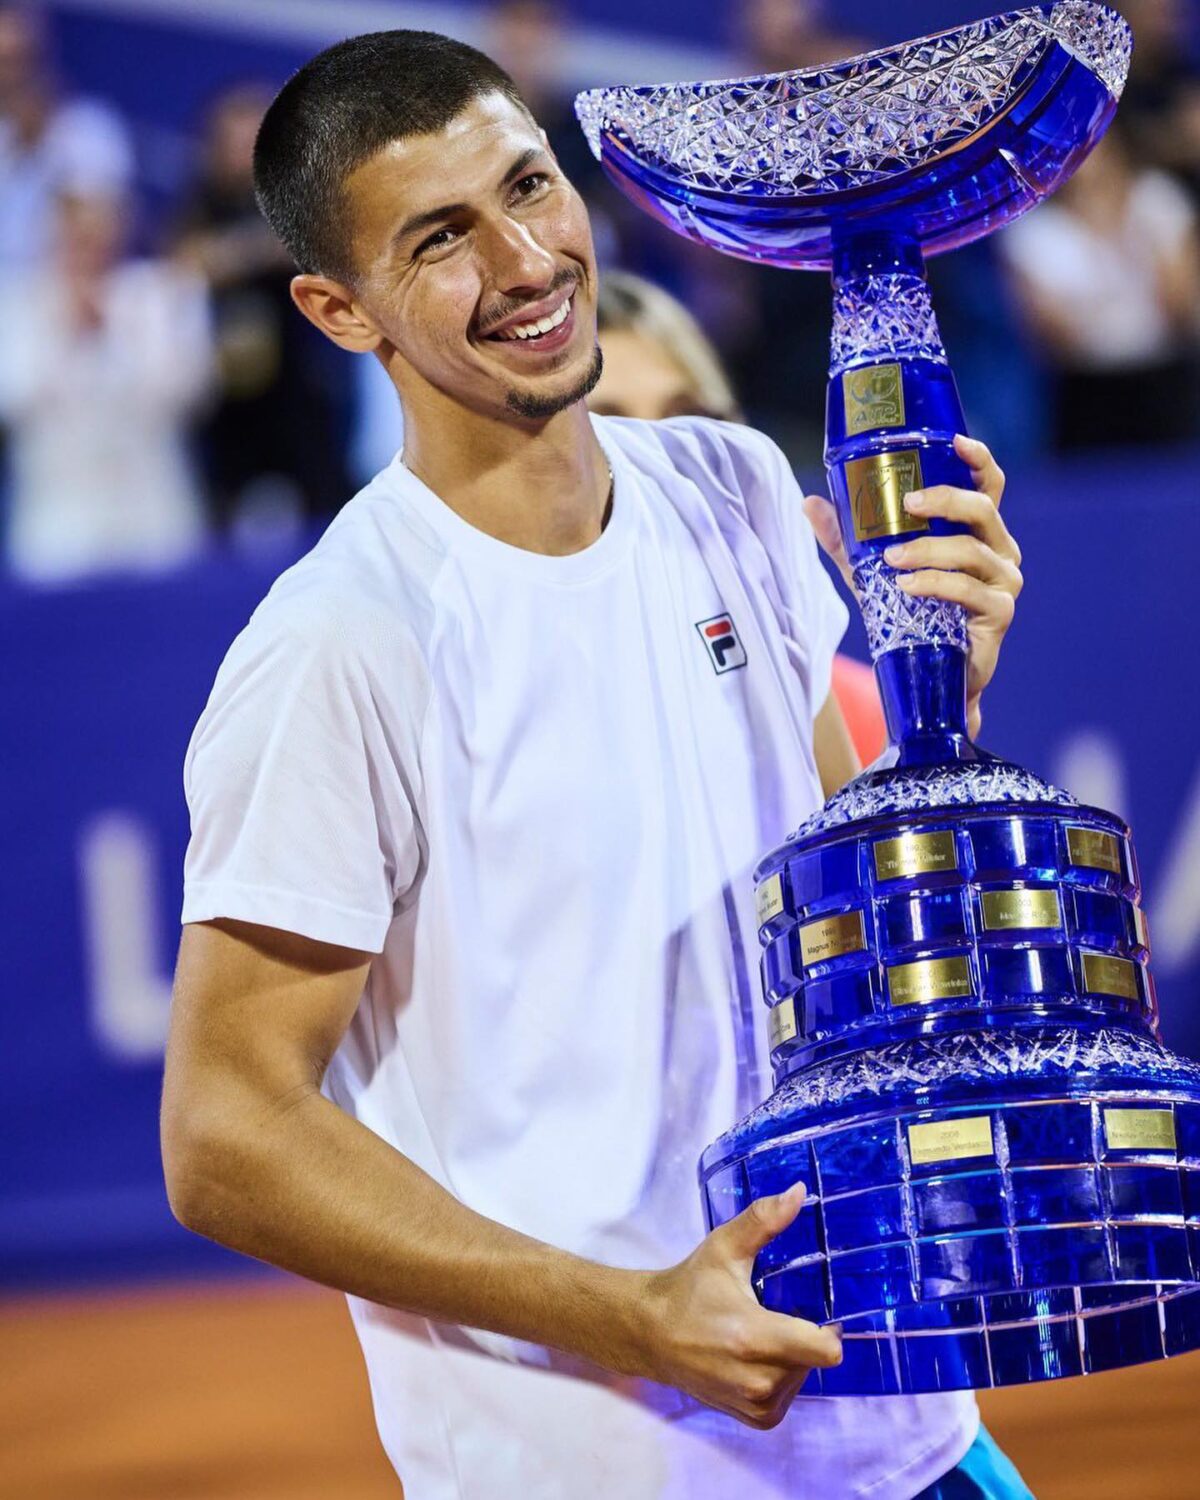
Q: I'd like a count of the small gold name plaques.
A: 11